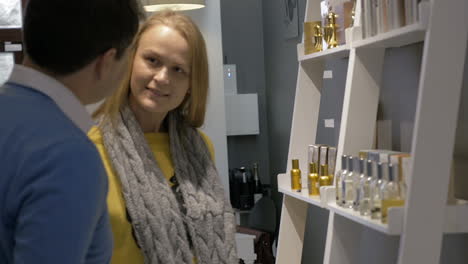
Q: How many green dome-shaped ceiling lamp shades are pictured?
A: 0